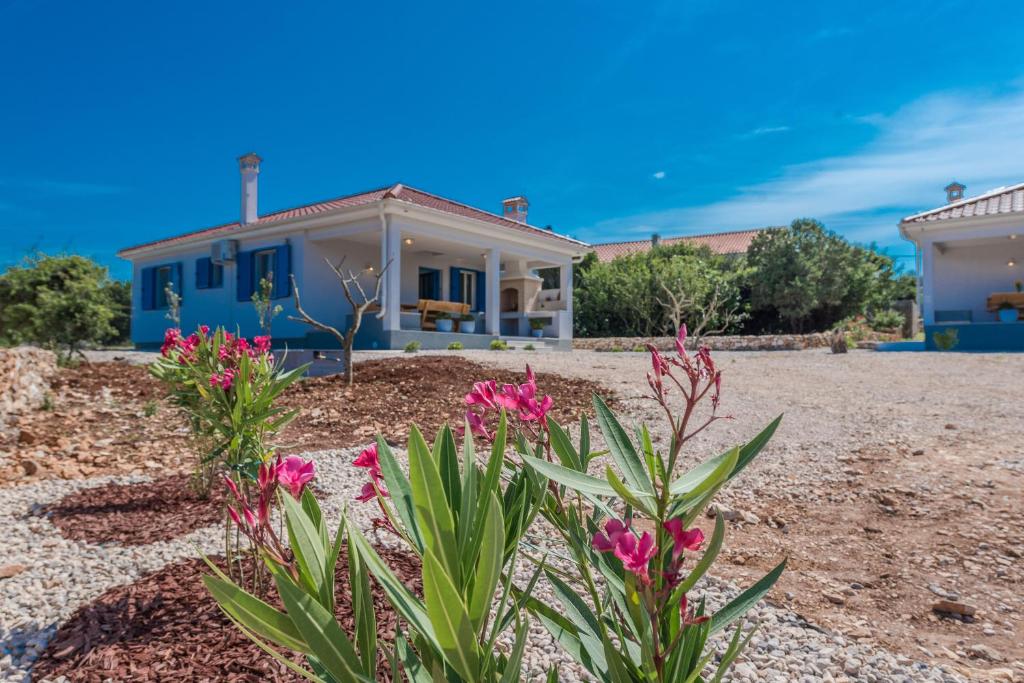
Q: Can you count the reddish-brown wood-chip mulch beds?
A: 2